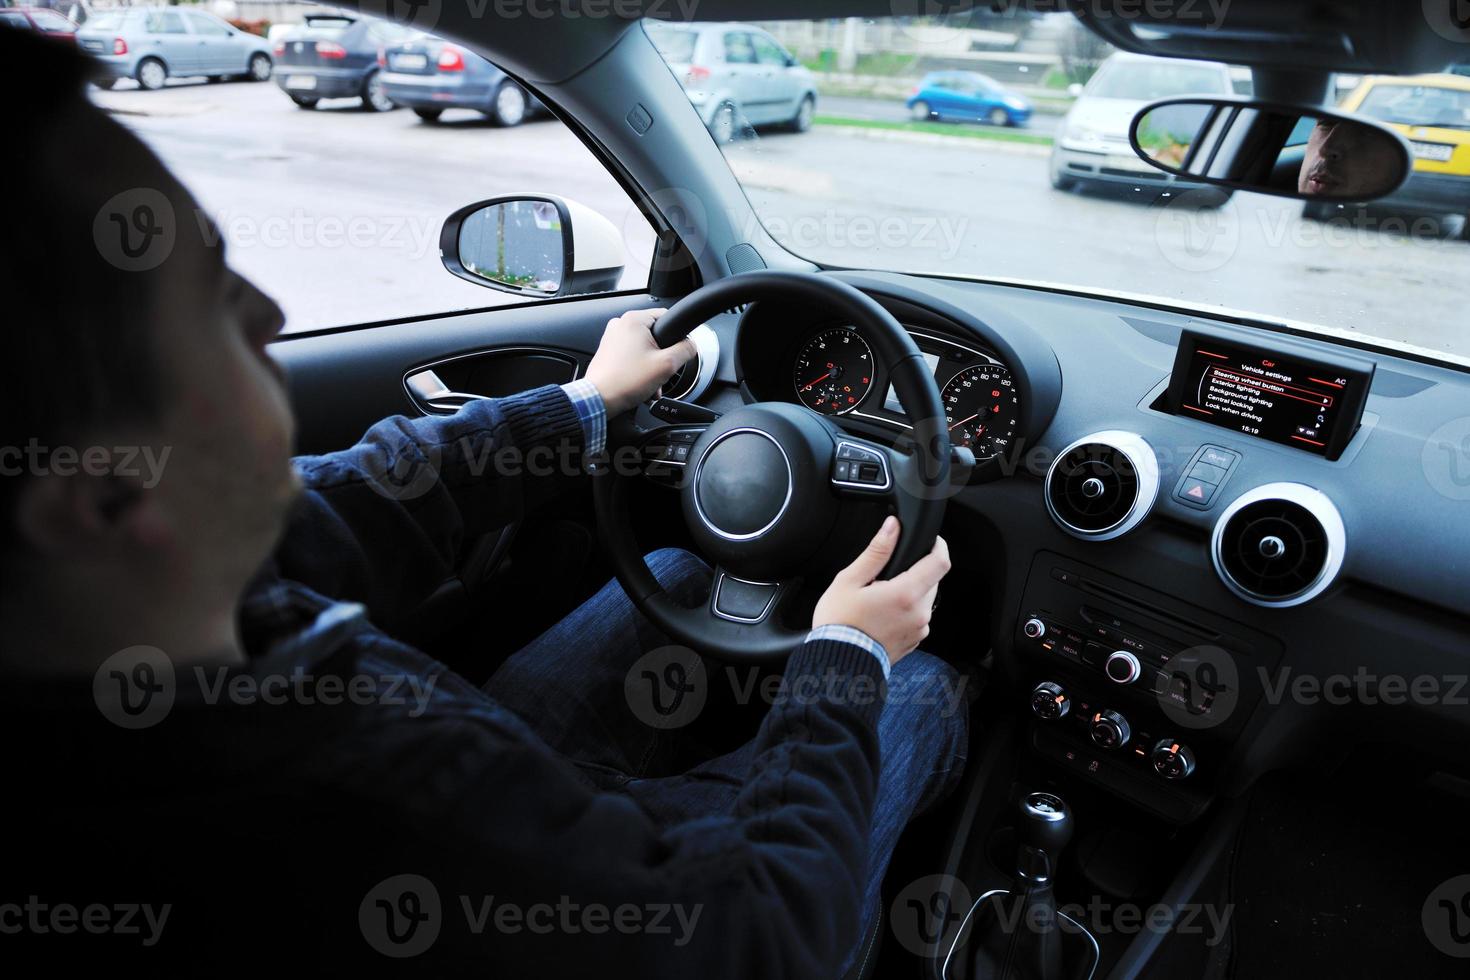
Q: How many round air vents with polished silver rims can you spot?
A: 3